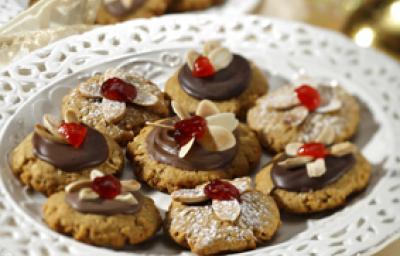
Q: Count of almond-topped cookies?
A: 8